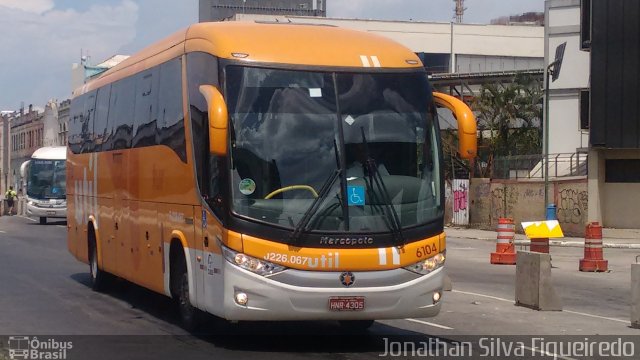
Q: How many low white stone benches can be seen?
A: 0